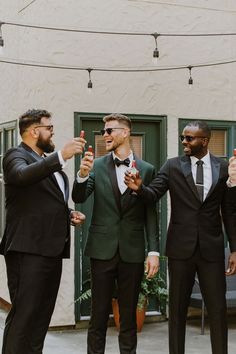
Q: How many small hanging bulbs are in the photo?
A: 4